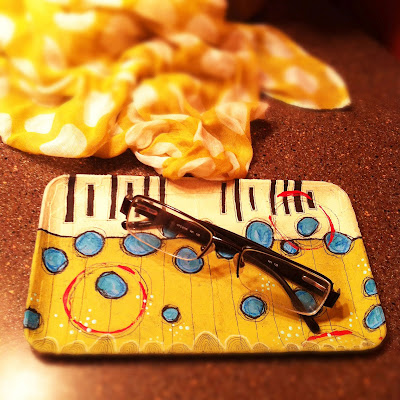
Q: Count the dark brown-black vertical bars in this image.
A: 13